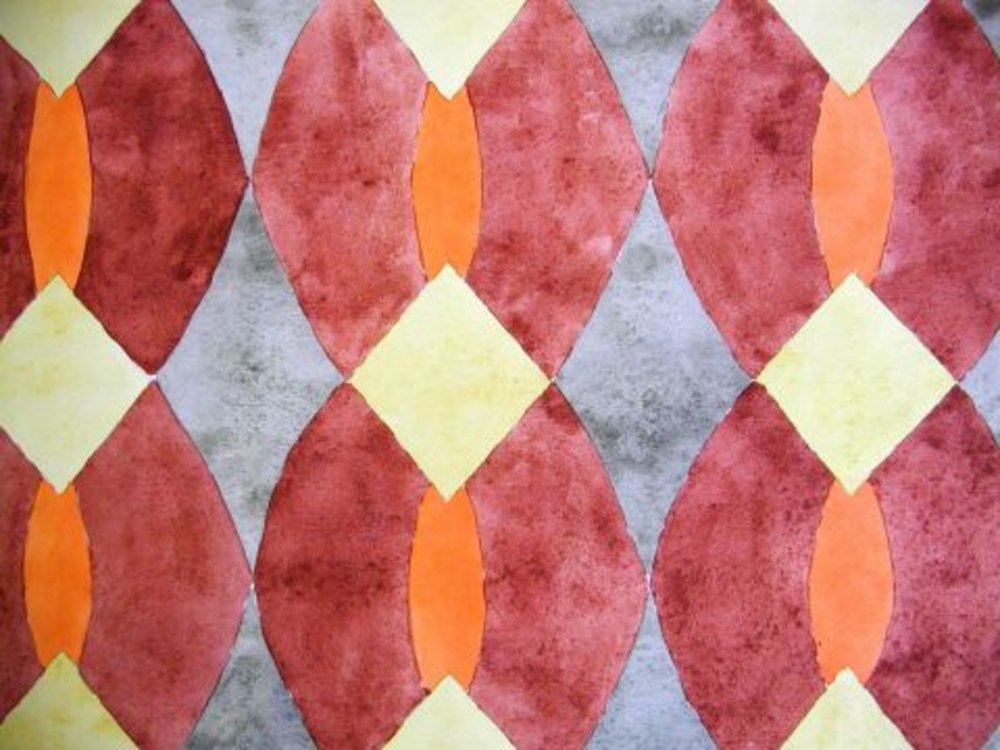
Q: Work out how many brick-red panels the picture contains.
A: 12